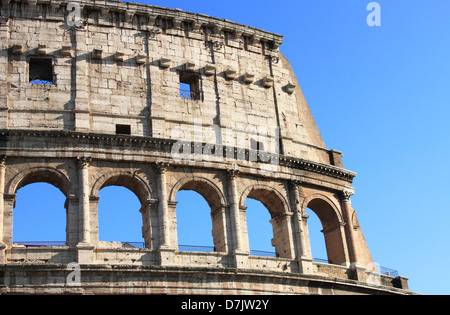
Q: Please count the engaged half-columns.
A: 6